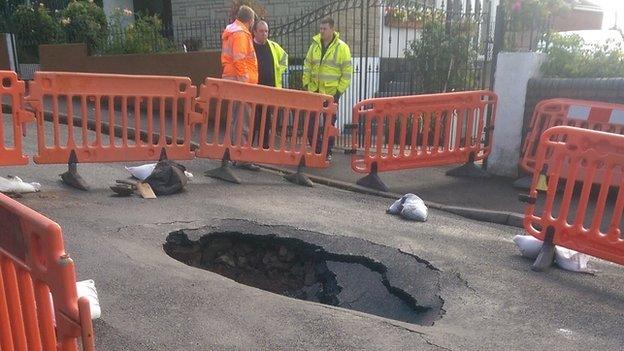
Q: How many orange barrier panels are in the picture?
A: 7